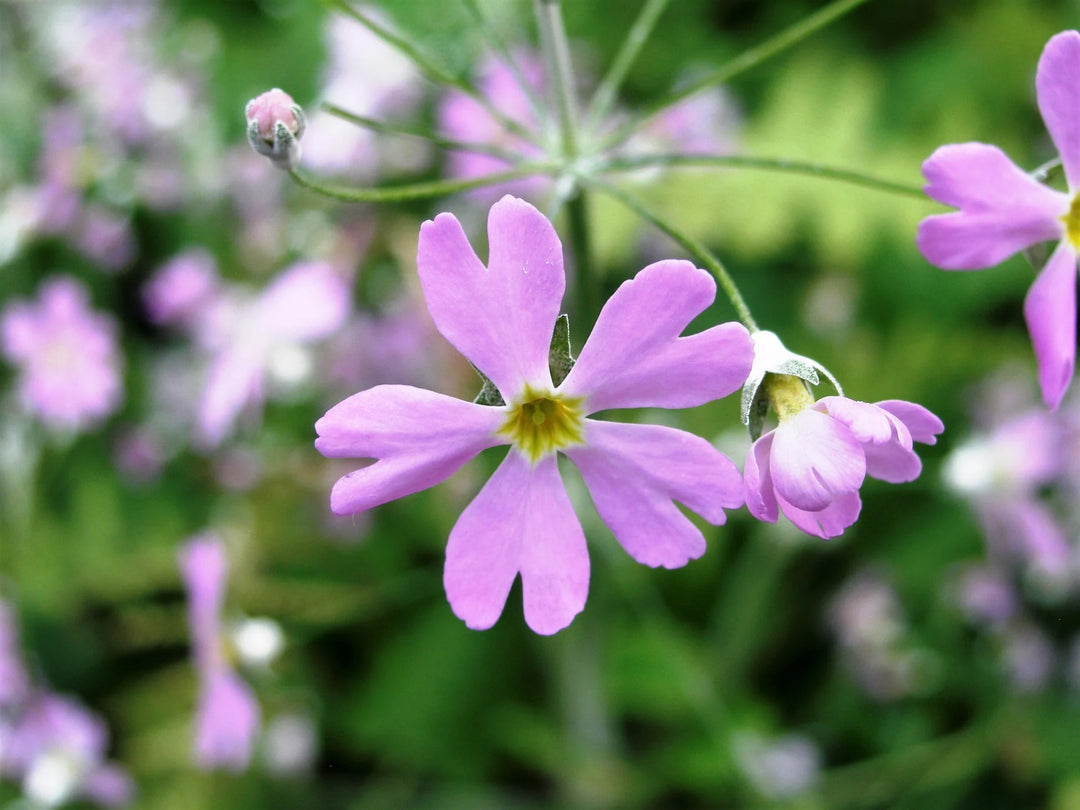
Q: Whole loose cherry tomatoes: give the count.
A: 0